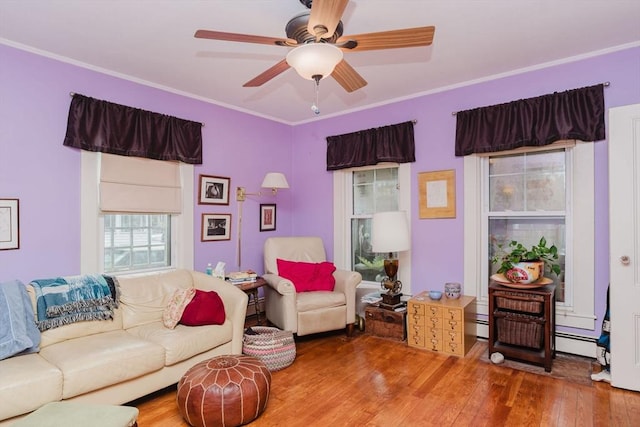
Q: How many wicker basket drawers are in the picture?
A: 2